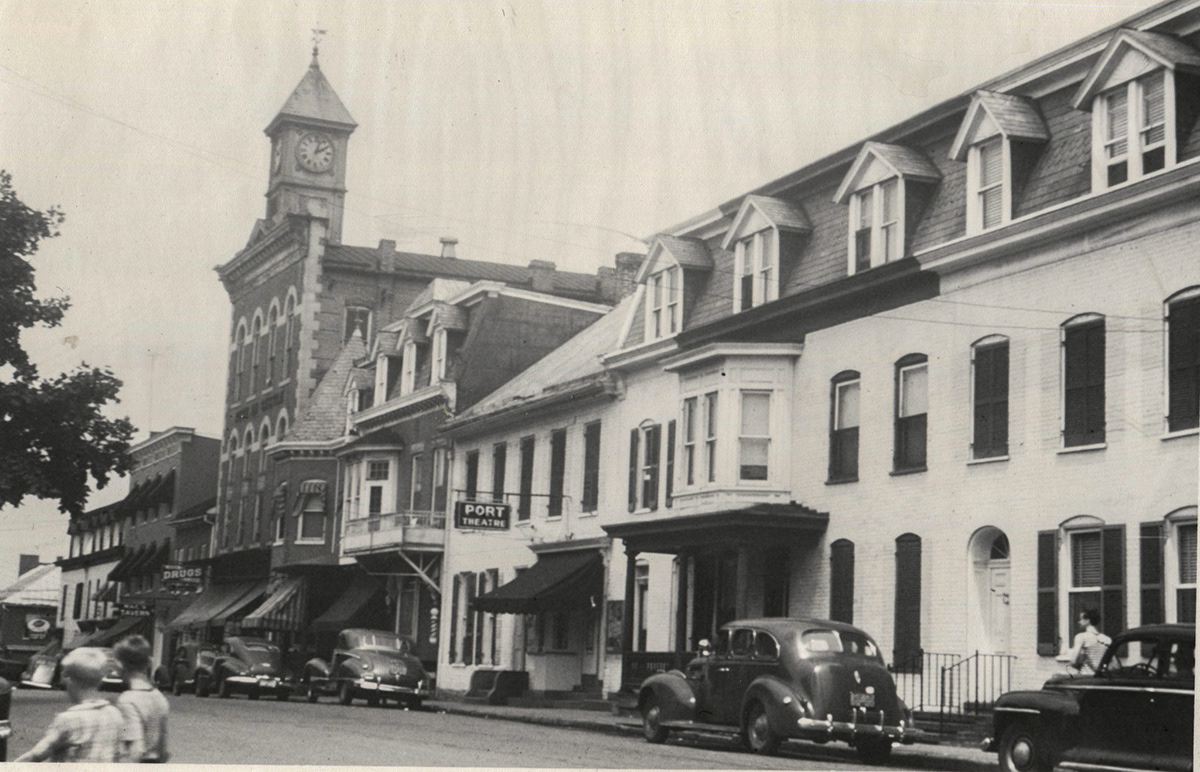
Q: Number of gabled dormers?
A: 9